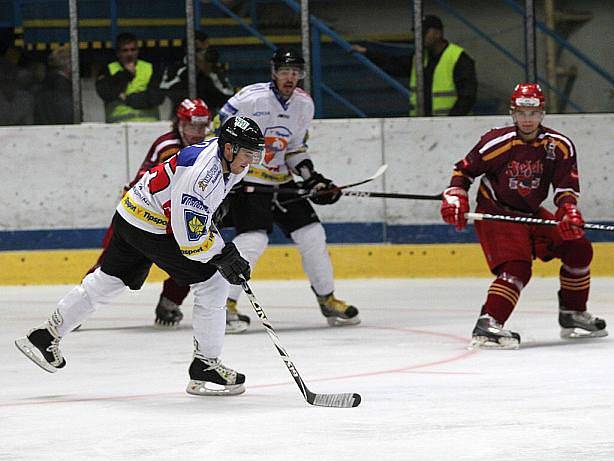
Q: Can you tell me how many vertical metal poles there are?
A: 5